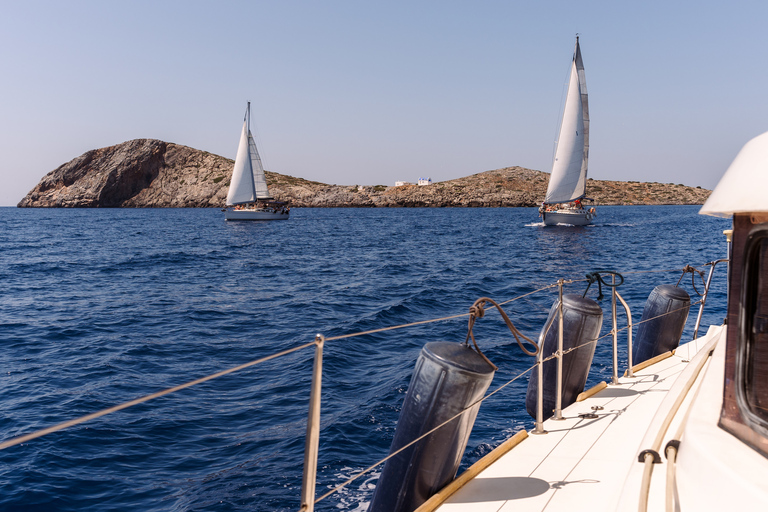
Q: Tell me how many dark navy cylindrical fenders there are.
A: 3